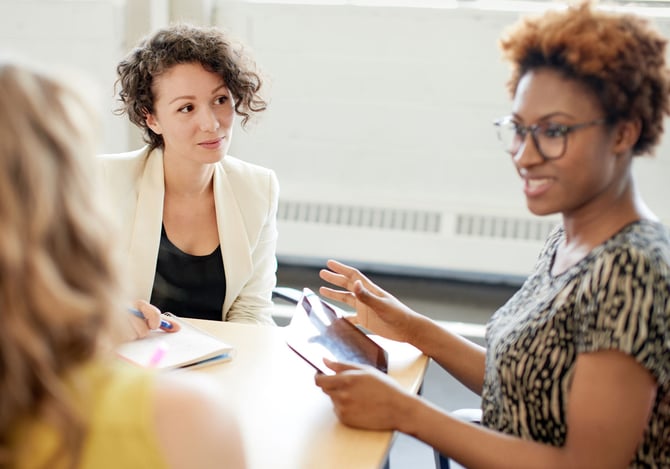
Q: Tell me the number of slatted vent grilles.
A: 2